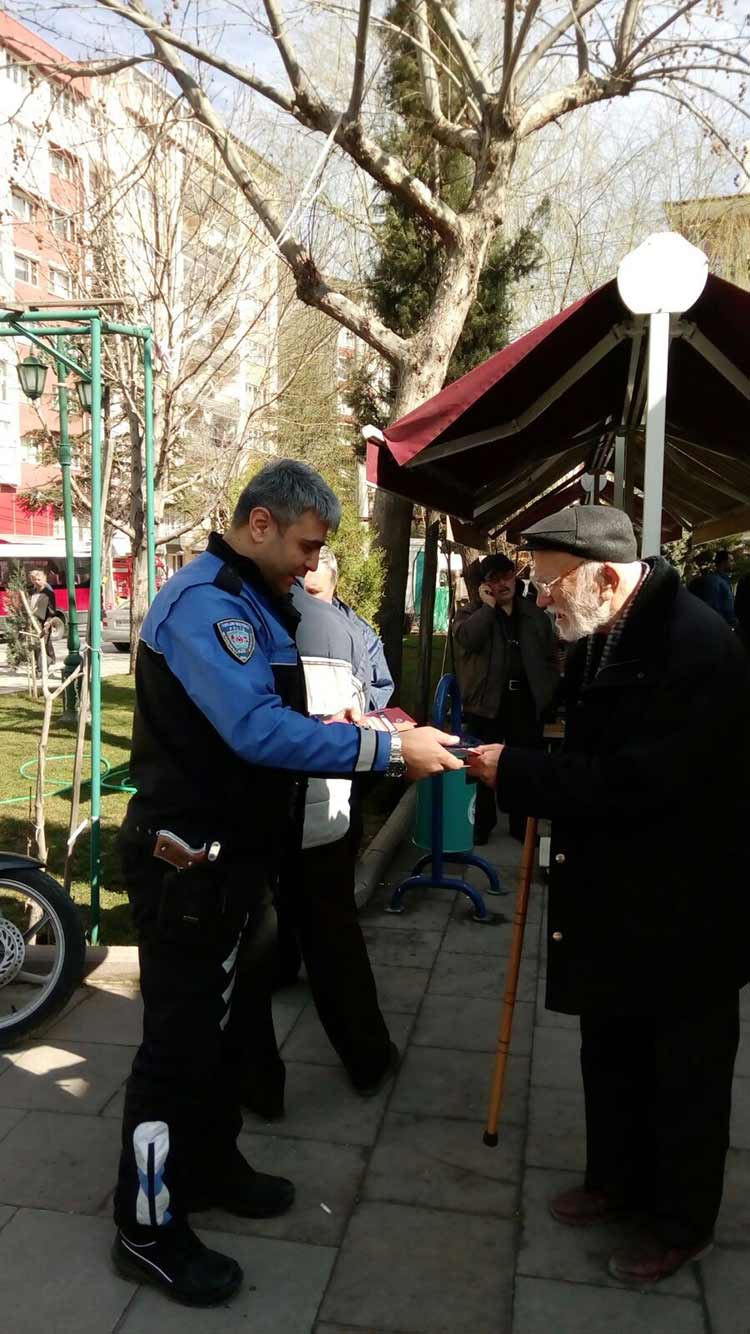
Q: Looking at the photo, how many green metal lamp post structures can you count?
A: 1